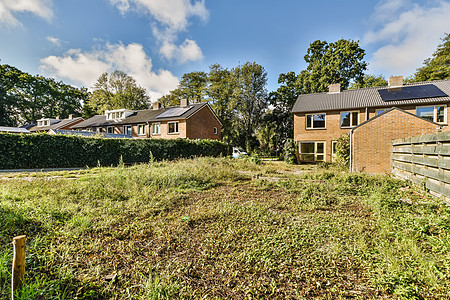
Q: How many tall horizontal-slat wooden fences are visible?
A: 1